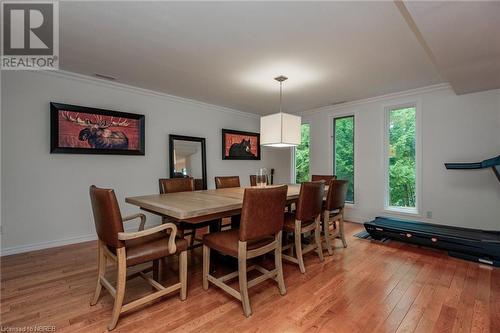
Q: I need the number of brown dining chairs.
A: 8